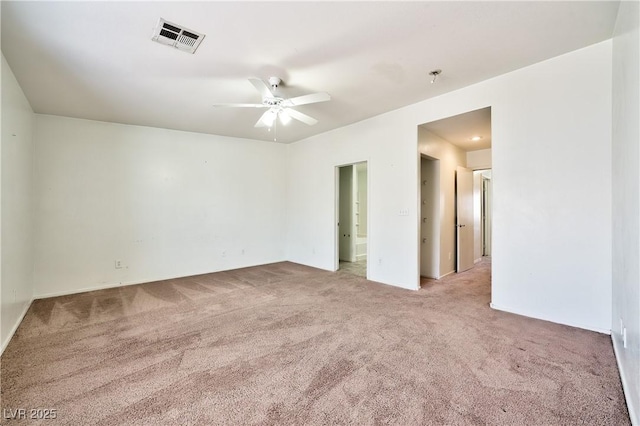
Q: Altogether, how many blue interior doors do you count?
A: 0